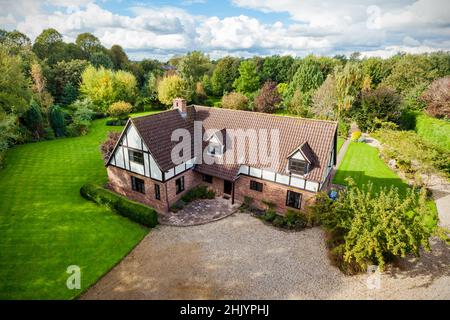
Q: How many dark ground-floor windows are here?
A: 6